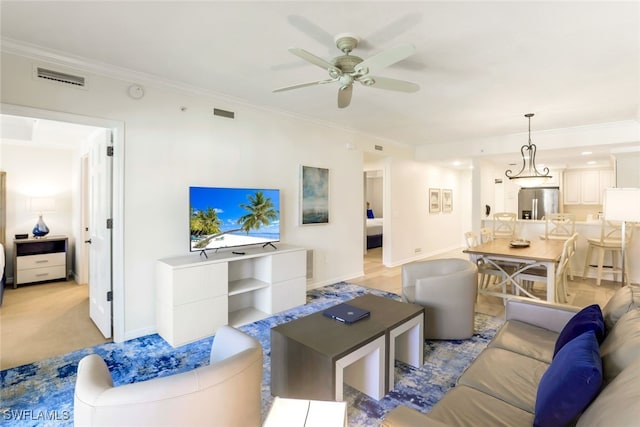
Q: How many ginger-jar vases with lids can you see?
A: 0